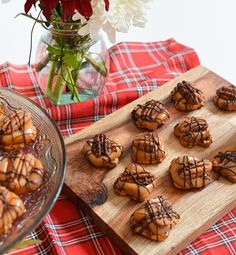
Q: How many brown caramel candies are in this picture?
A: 14